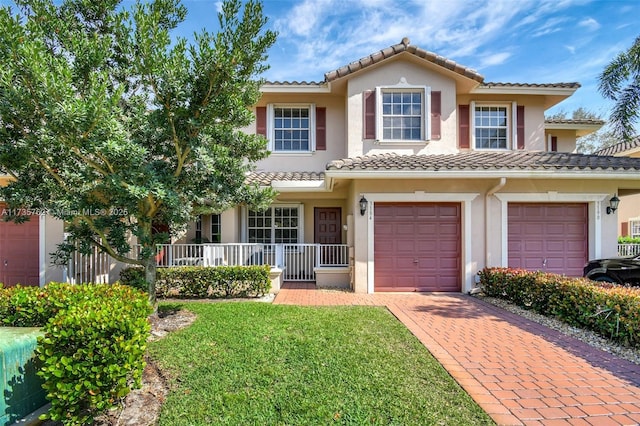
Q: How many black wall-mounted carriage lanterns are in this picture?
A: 2